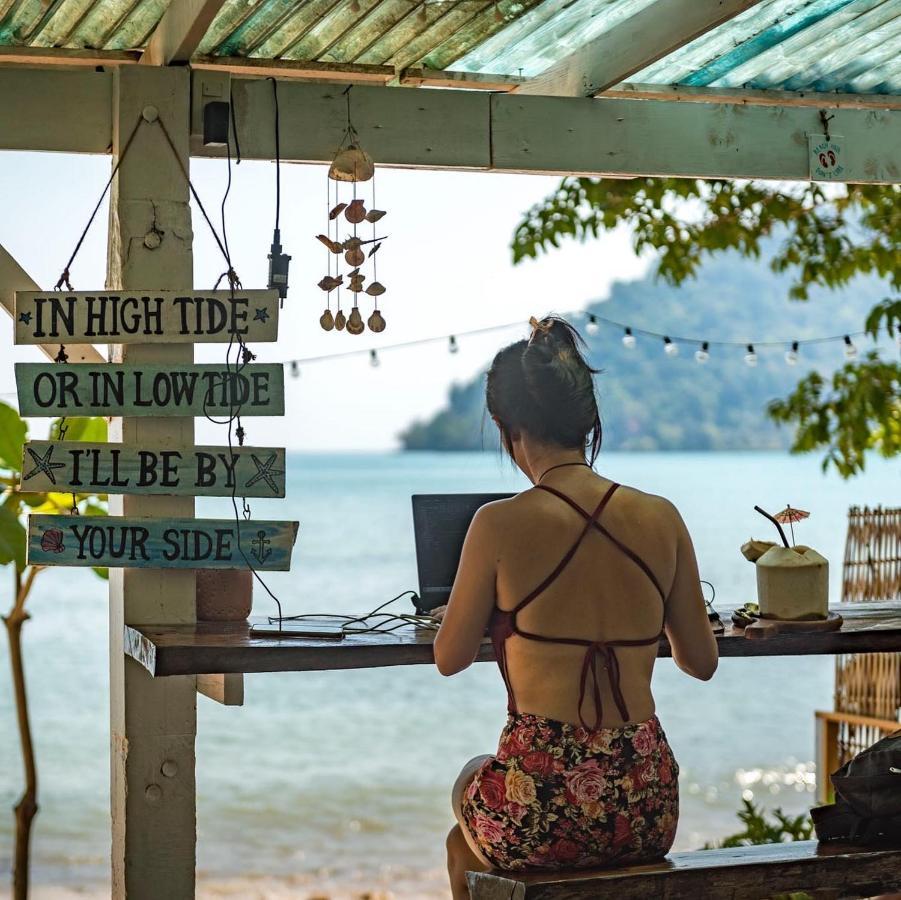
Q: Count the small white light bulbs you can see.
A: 10